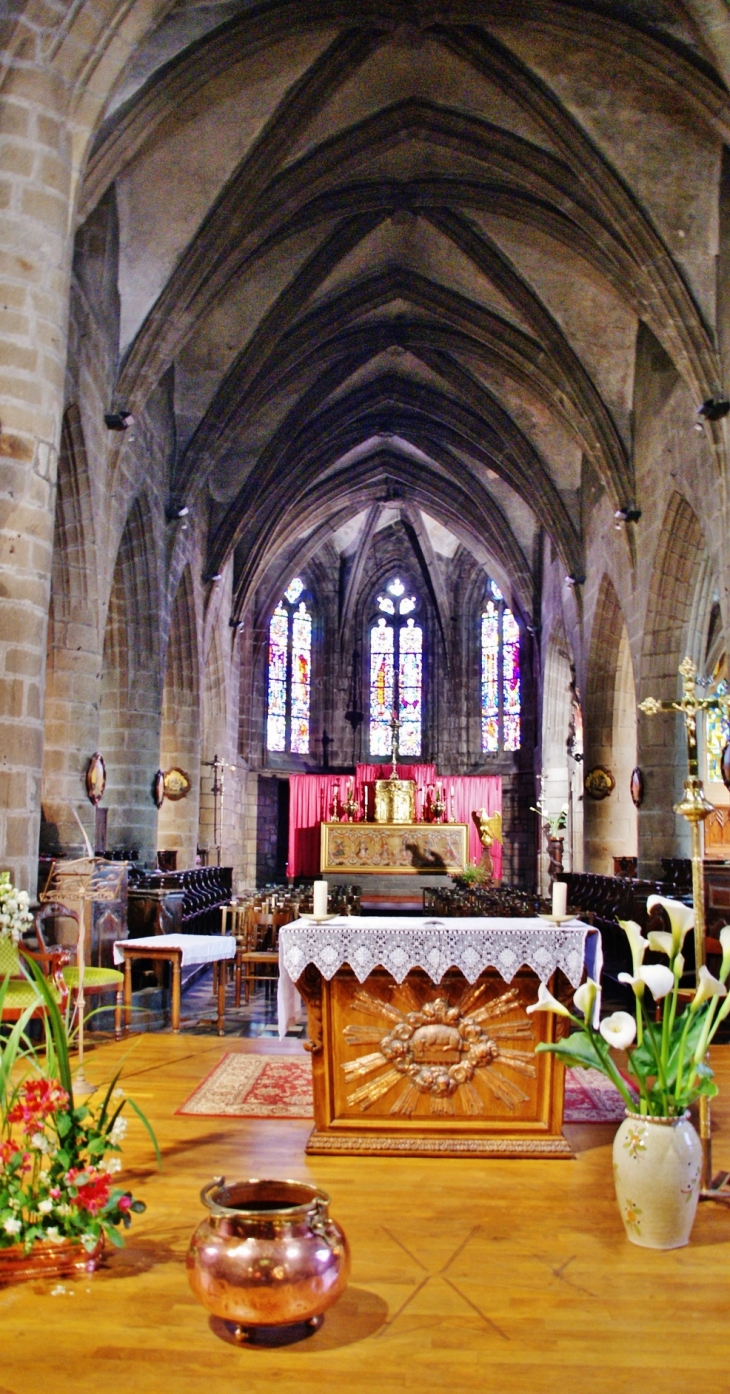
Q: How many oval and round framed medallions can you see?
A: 6